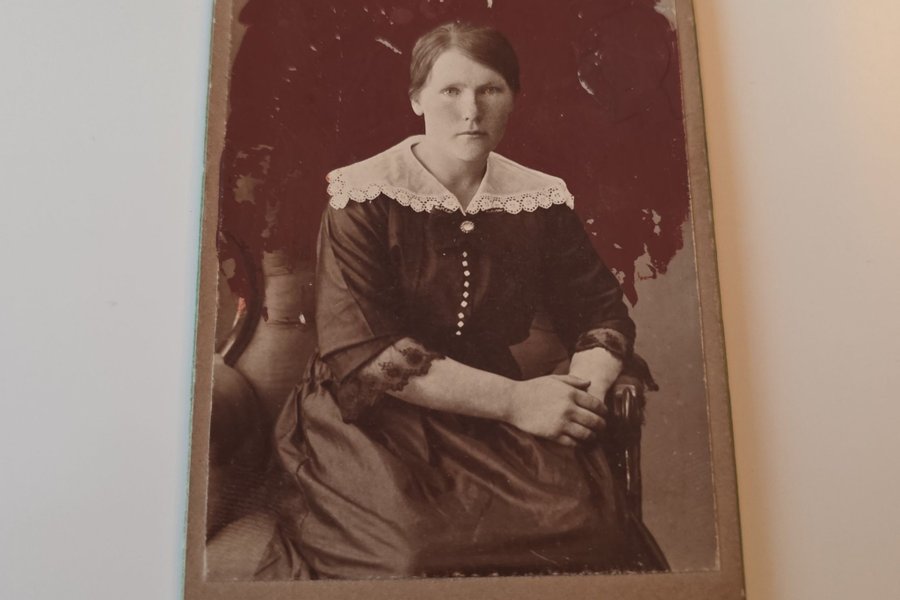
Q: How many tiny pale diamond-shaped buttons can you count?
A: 9